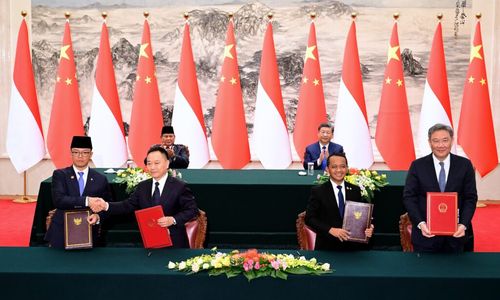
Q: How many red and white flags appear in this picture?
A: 6